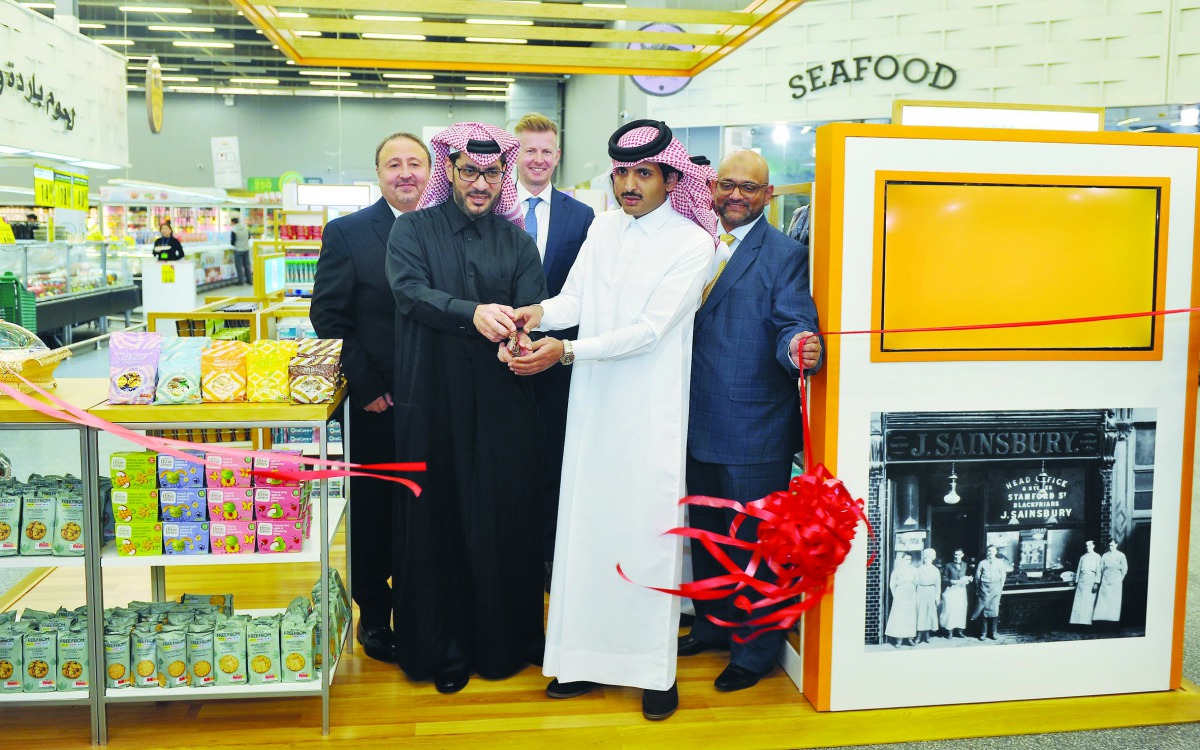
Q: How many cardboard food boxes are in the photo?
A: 12